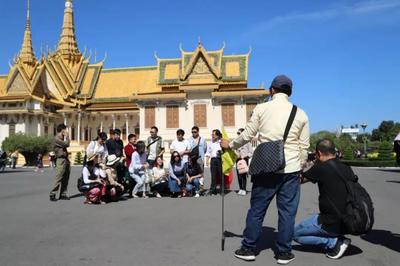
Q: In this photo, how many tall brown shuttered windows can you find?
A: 5